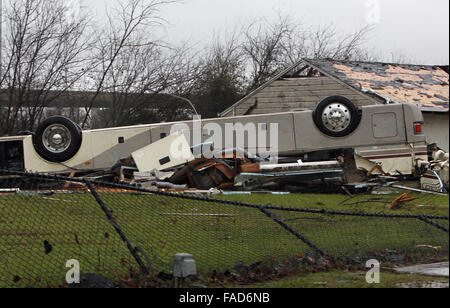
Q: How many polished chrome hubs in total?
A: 2